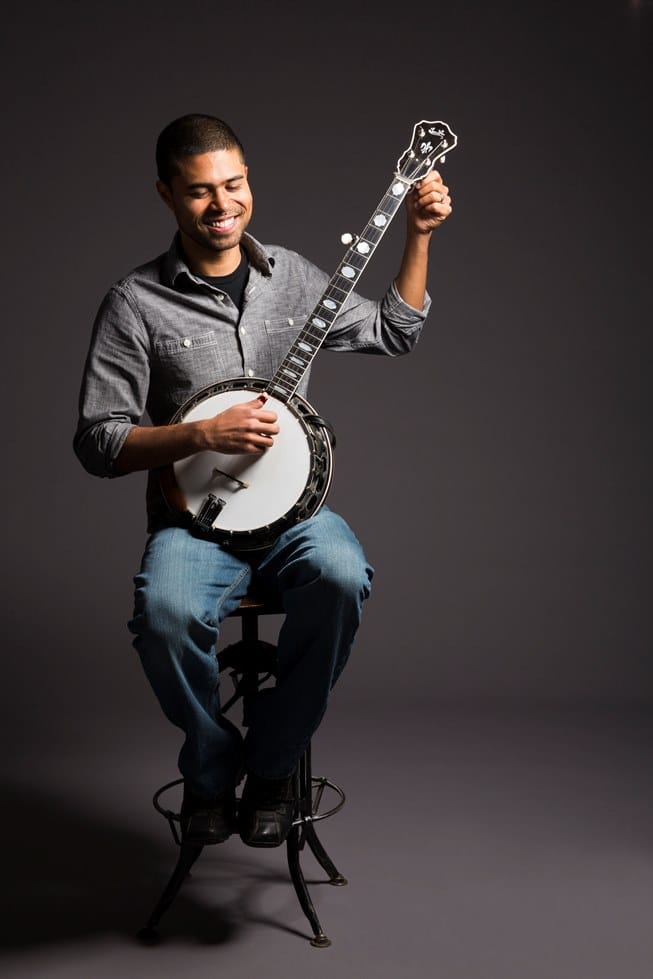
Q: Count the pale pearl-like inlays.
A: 10